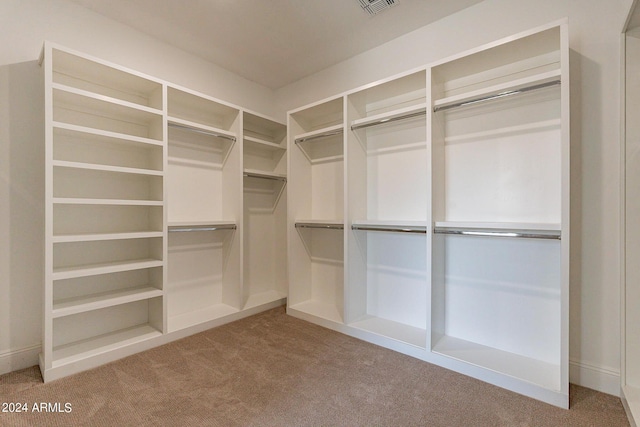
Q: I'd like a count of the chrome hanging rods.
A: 9